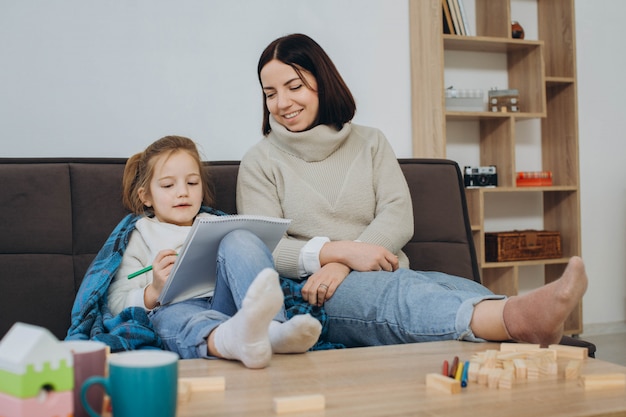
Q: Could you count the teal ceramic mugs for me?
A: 1